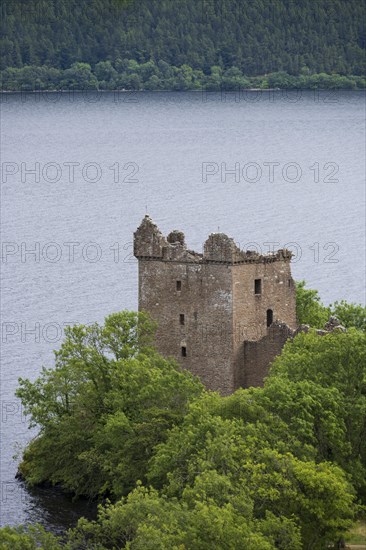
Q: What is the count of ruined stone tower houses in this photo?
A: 1